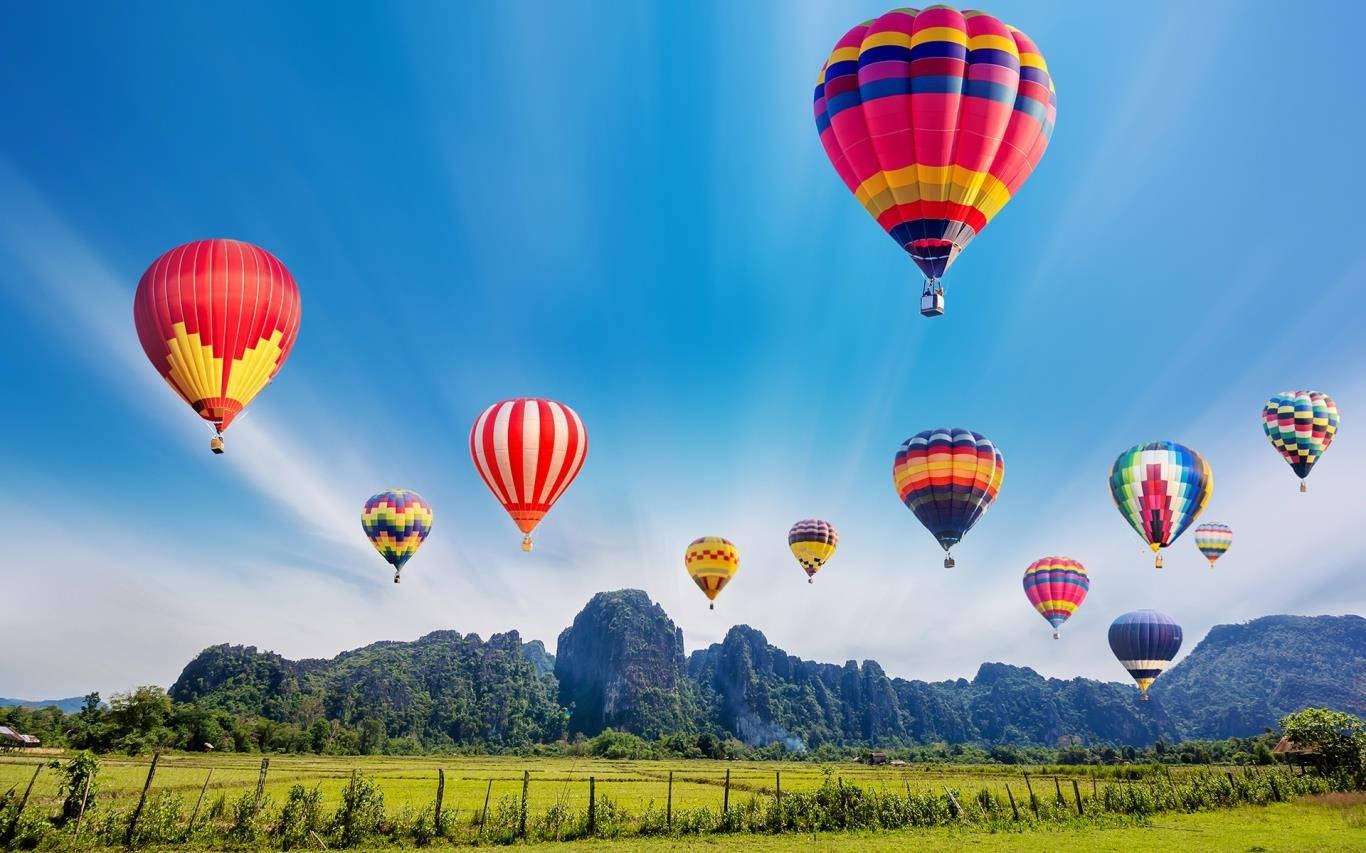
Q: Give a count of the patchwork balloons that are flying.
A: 3